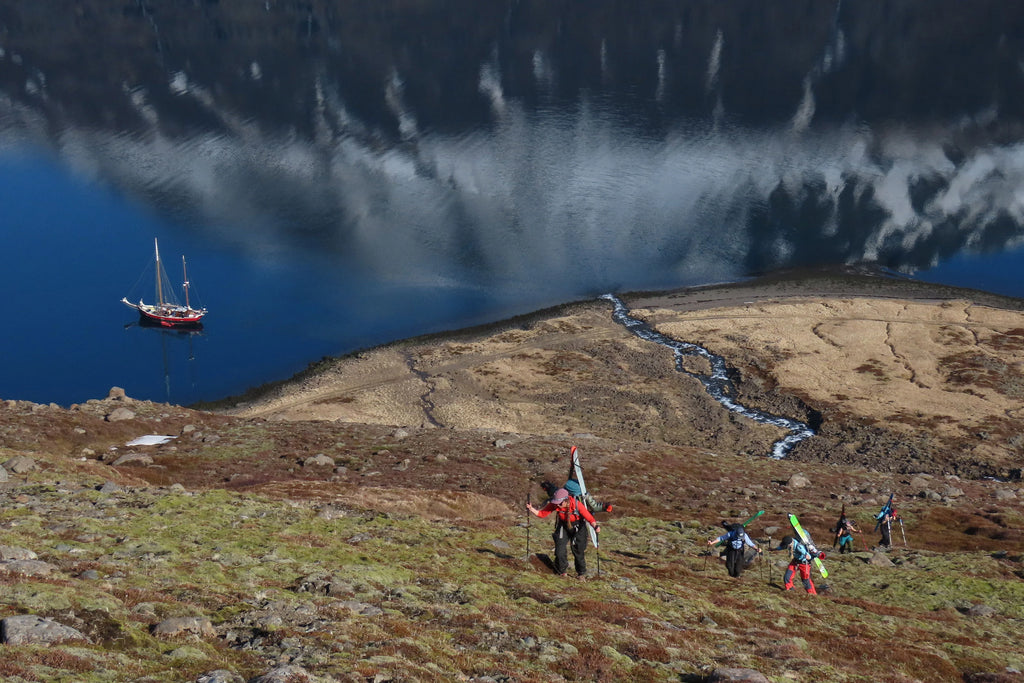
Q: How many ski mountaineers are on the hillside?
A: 5